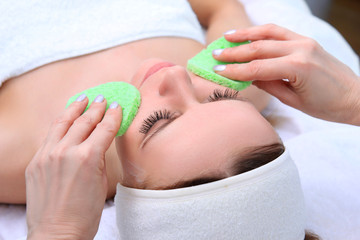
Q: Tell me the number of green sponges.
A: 2